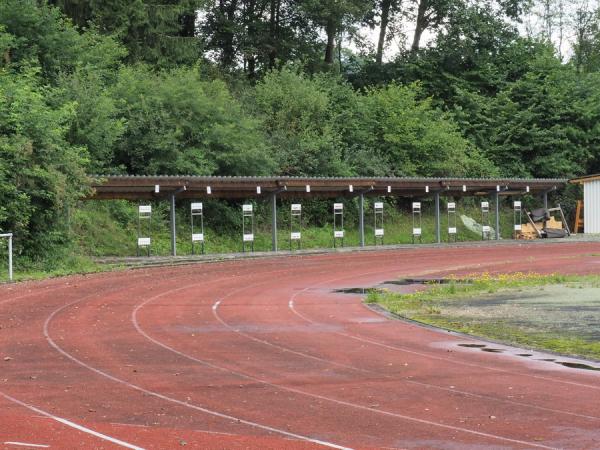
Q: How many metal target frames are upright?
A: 10